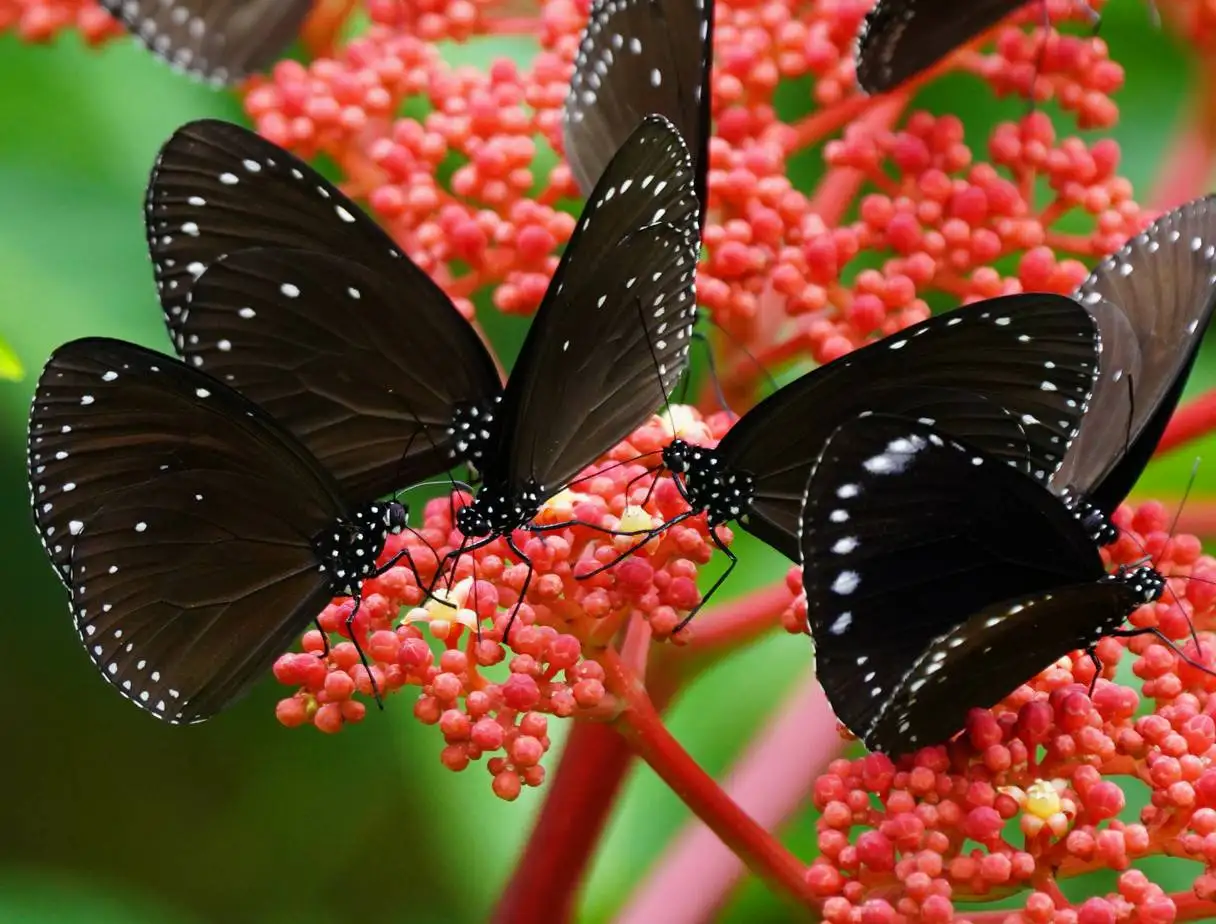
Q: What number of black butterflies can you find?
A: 9